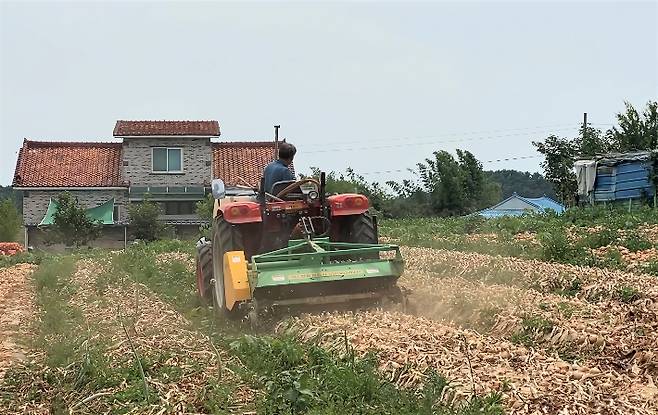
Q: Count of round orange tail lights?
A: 2